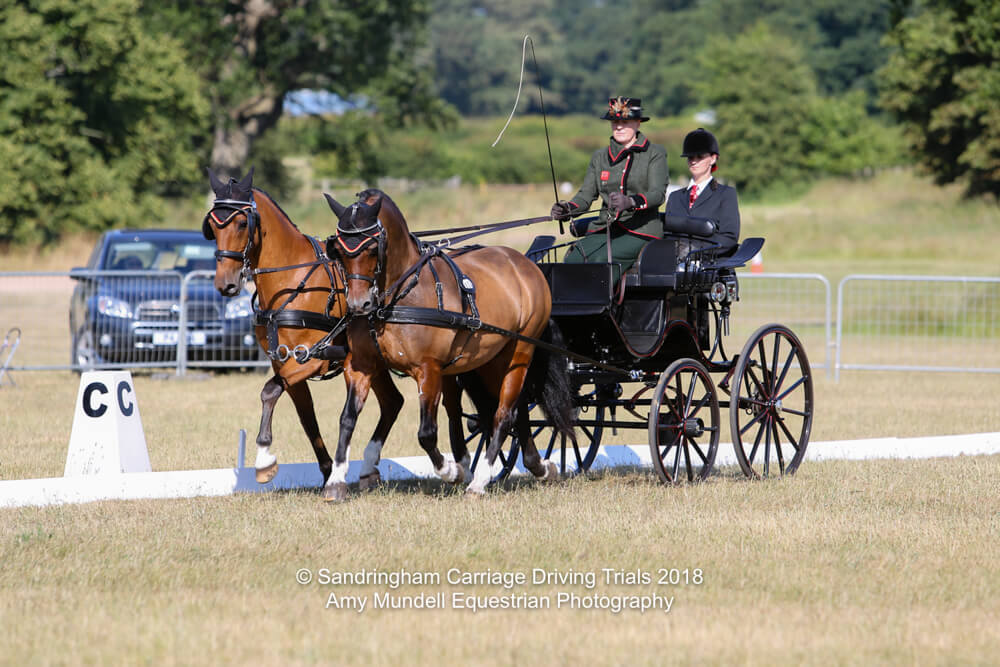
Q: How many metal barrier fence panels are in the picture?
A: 4